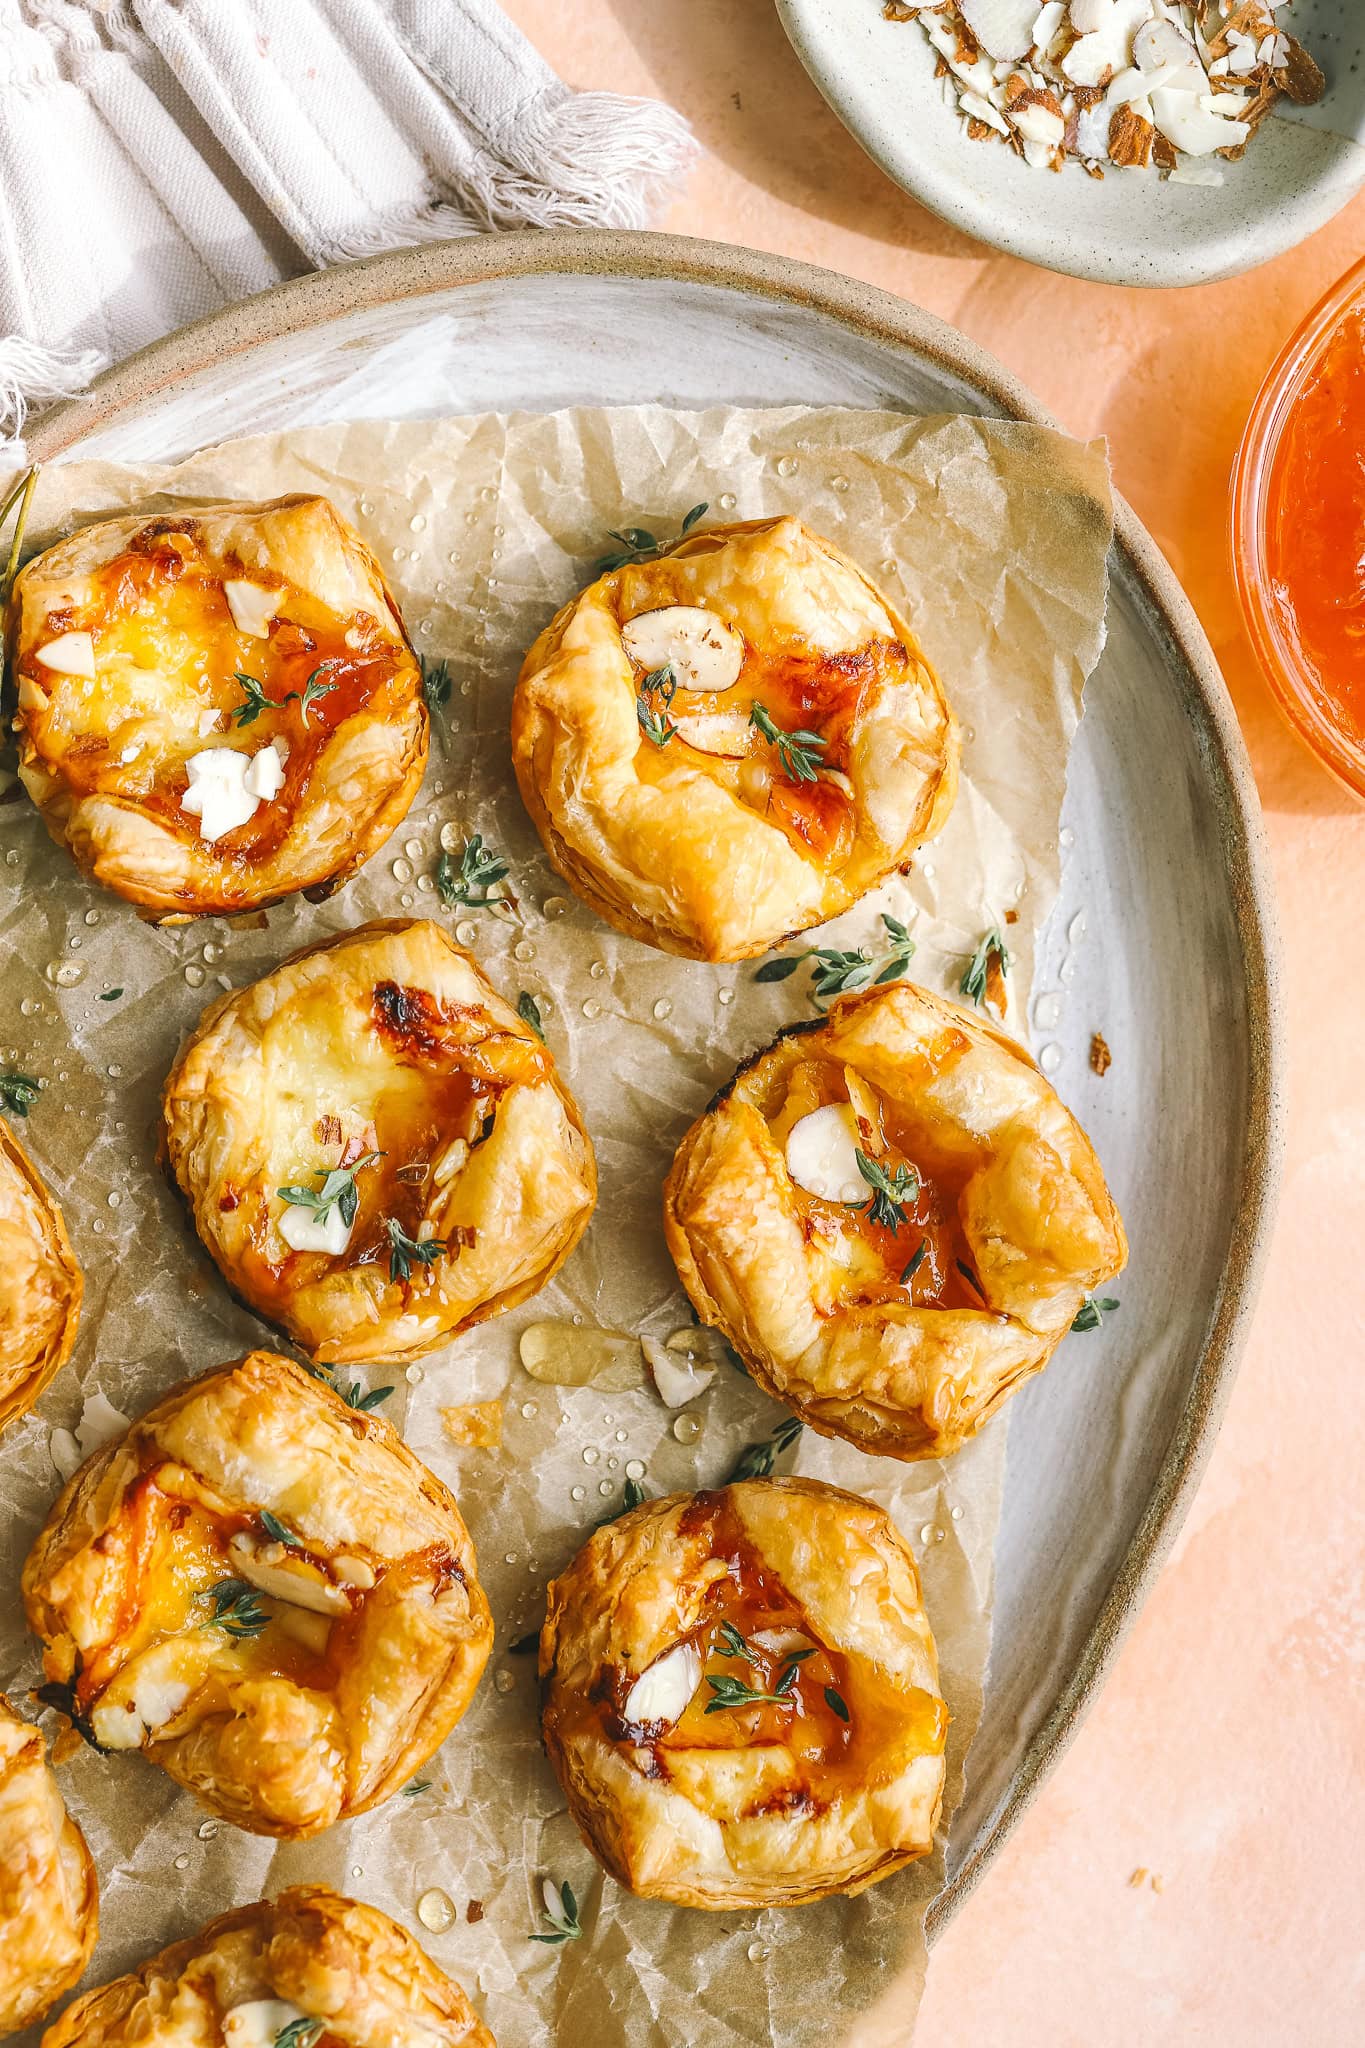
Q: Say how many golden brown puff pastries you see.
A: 9